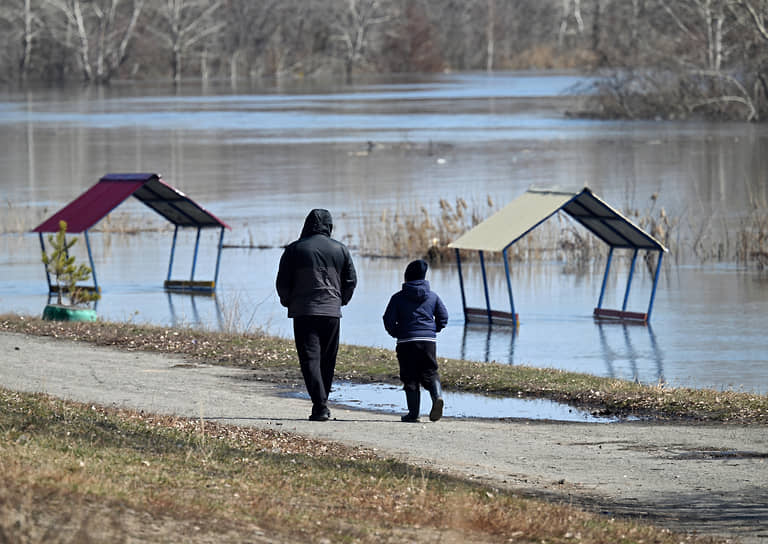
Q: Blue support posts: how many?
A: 12